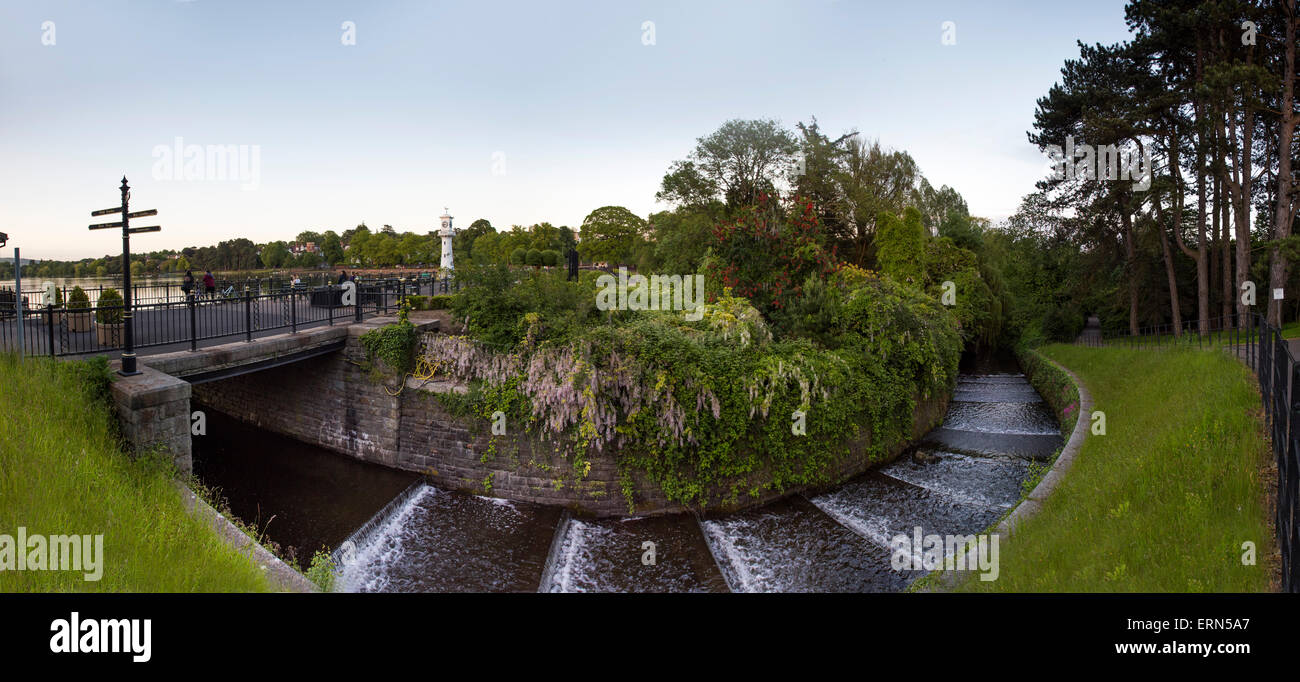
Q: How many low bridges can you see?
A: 1